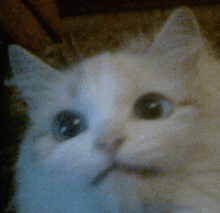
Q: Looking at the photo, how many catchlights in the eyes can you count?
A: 3